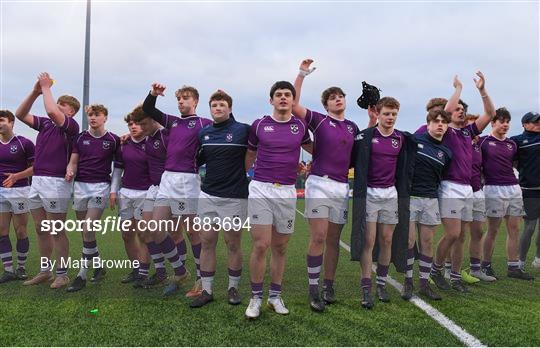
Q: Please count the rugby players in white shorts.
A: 14